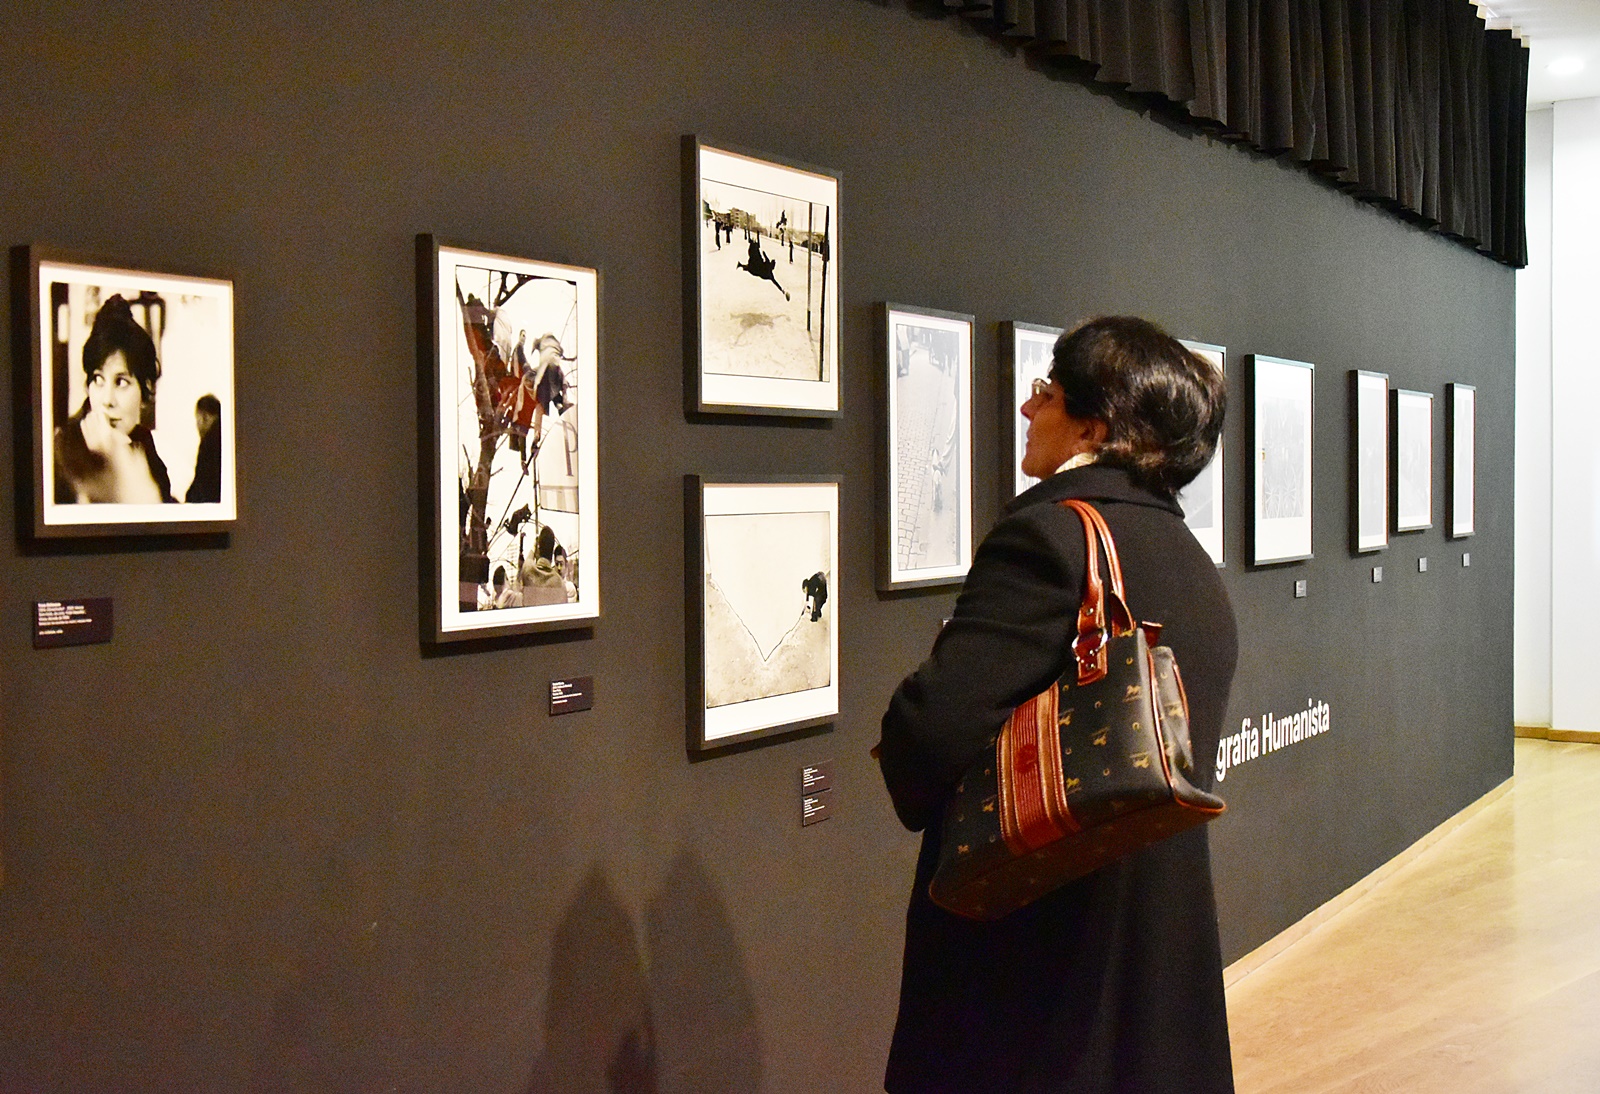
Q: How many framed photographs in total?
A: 11